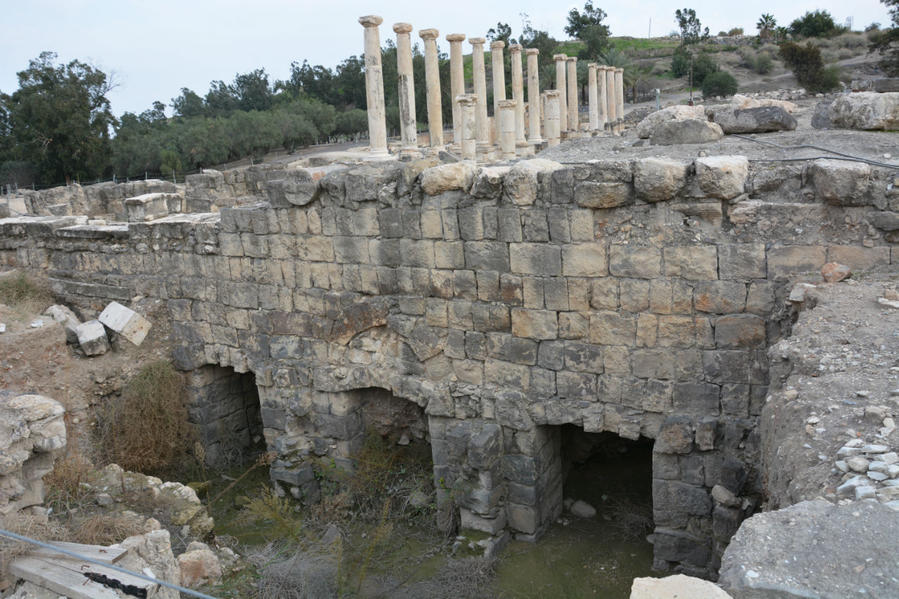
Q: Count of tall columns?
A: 14